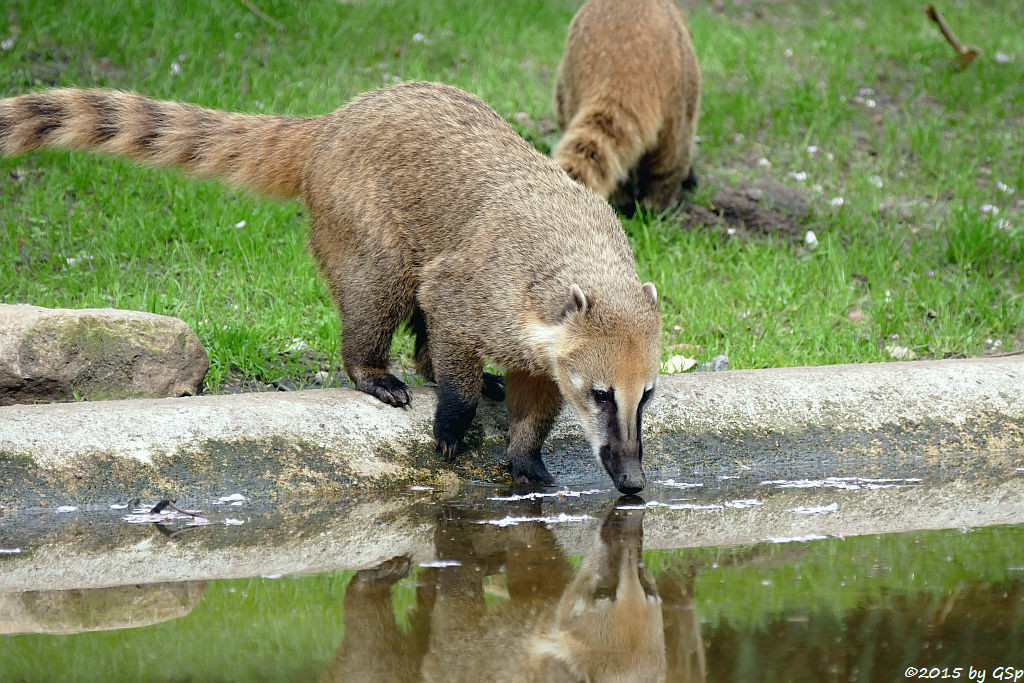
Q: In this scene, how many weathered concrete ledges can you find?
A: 1